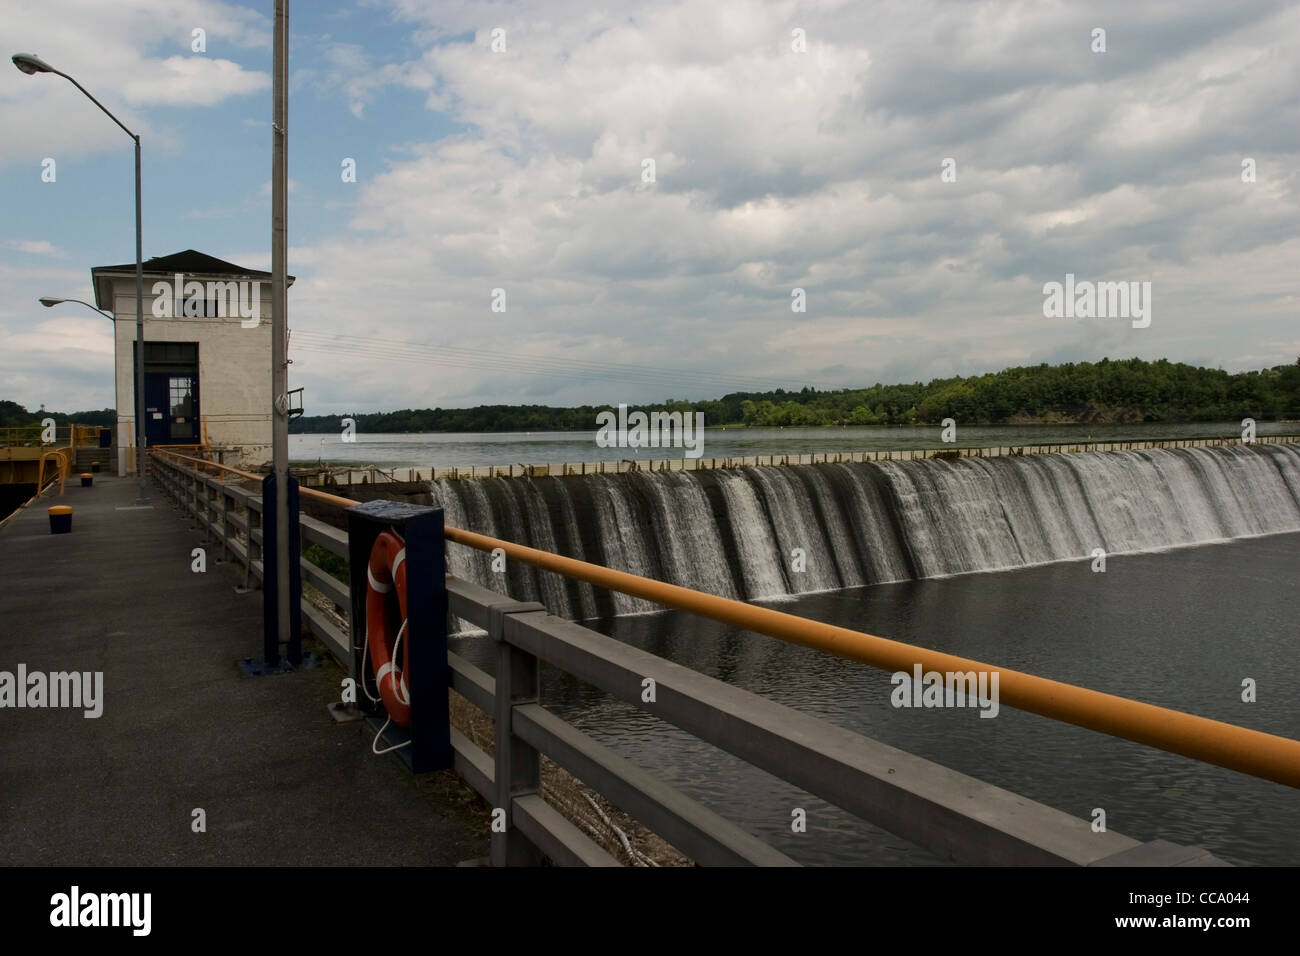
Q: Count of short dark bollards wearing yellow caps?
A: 3